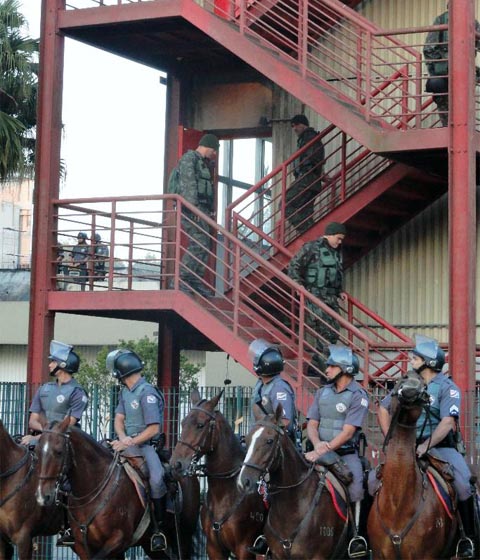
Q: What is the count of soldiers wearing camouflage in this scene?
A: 4